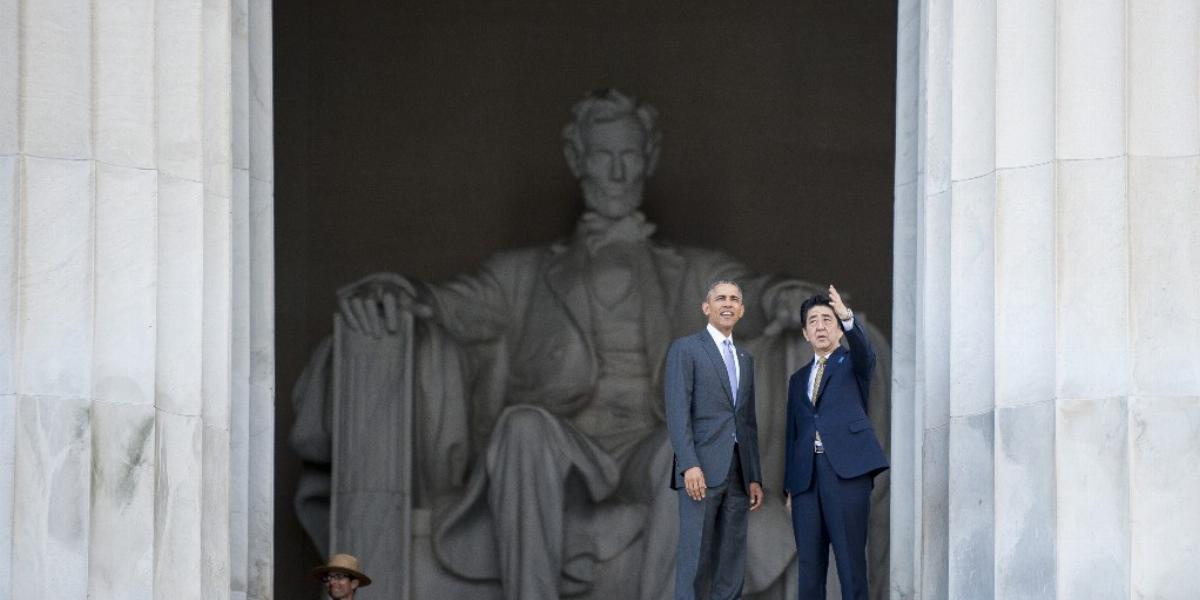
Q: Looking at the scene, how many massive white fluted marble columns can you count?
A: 2